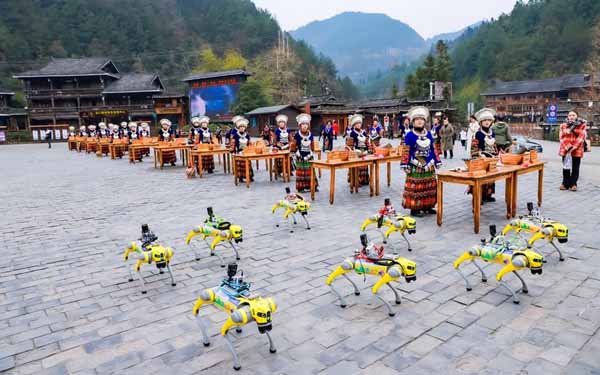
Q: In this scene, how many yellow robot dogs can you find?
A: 8